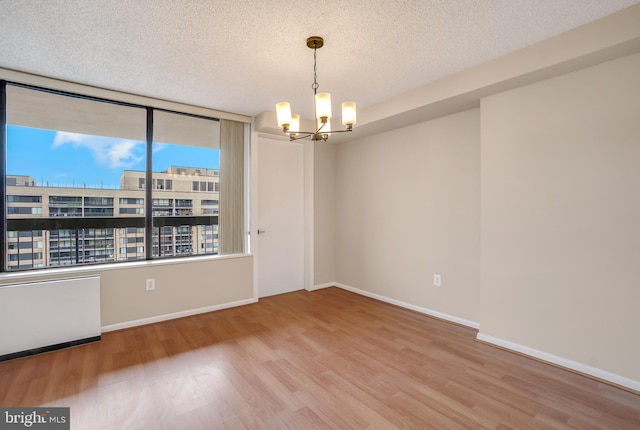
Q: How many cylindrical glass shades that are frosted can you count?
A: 5